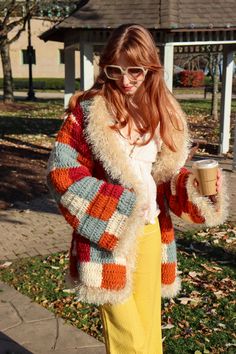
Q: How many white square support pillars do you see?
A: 4